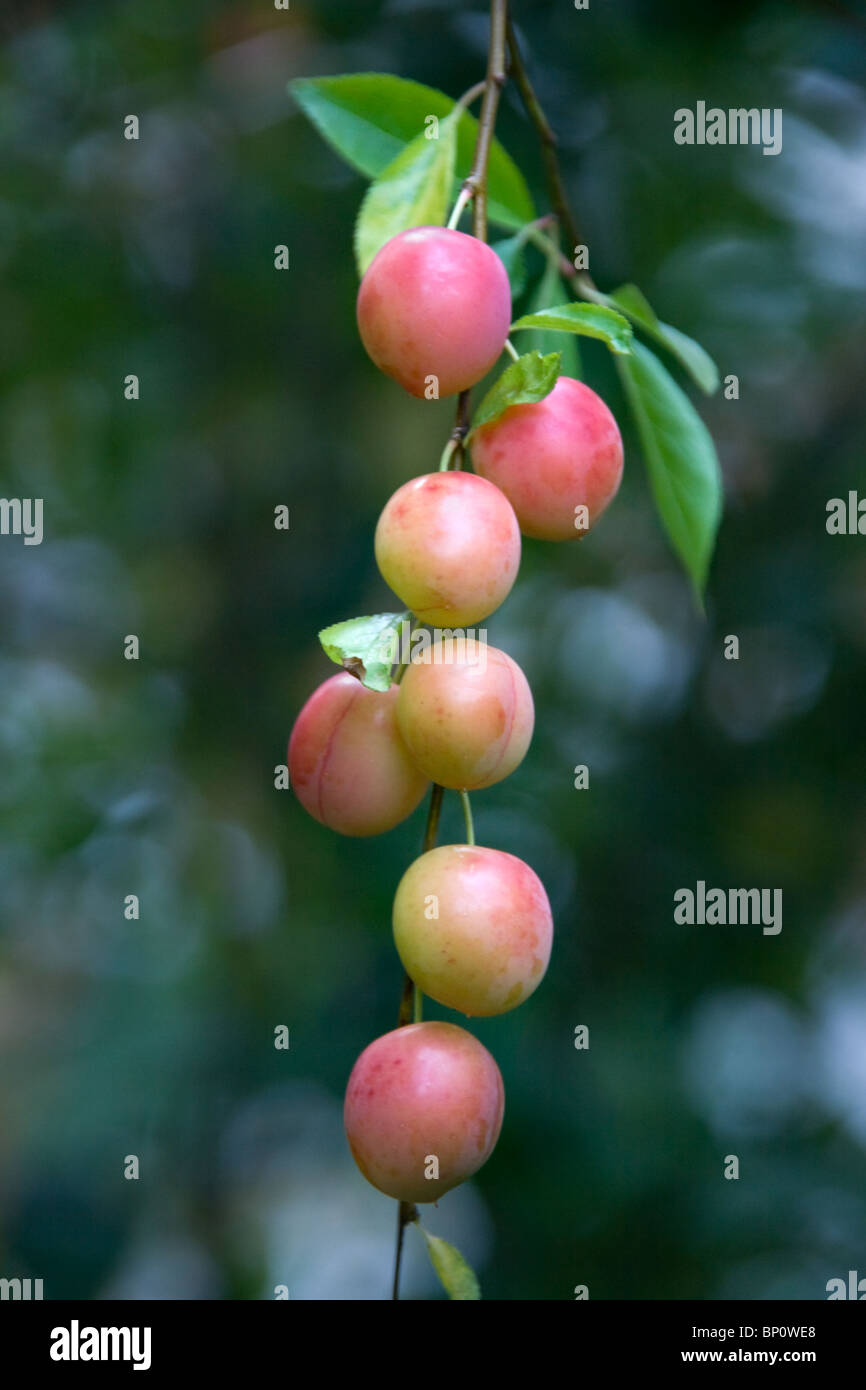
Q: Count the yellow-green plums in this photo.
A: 3